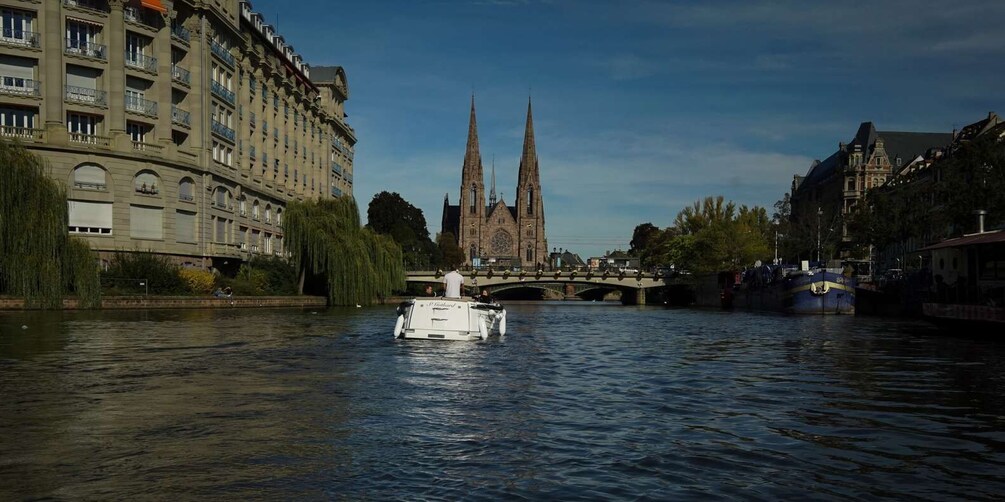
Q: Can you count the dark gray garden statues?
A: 0